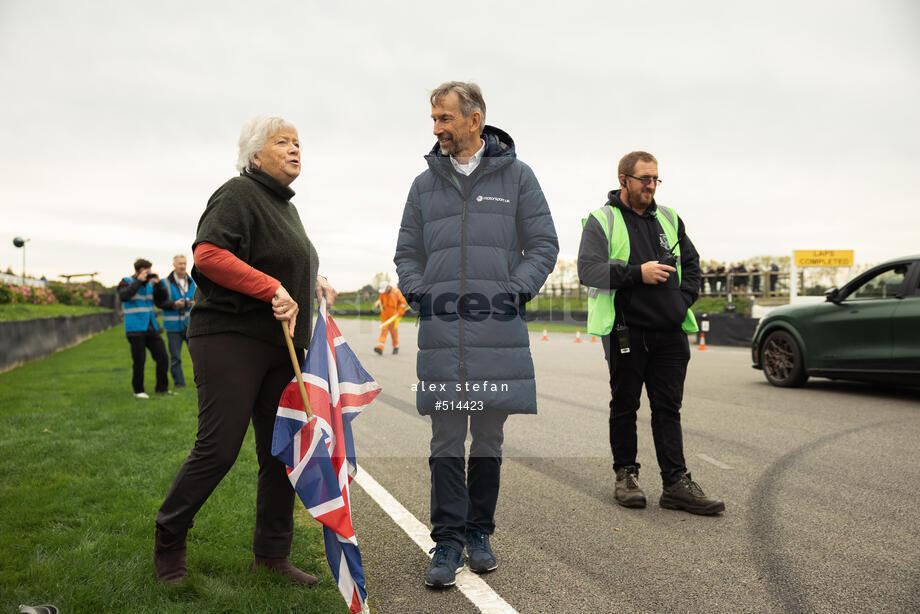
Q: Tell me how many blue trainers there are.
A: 2